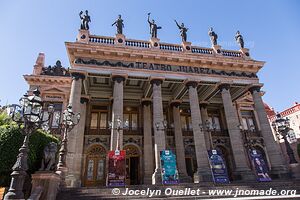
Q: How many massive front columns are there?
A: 6